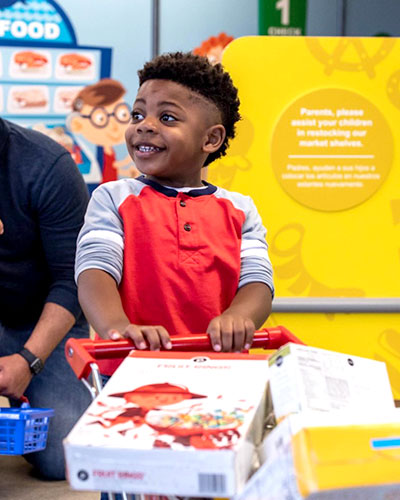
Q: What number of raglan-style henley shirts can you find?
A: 1